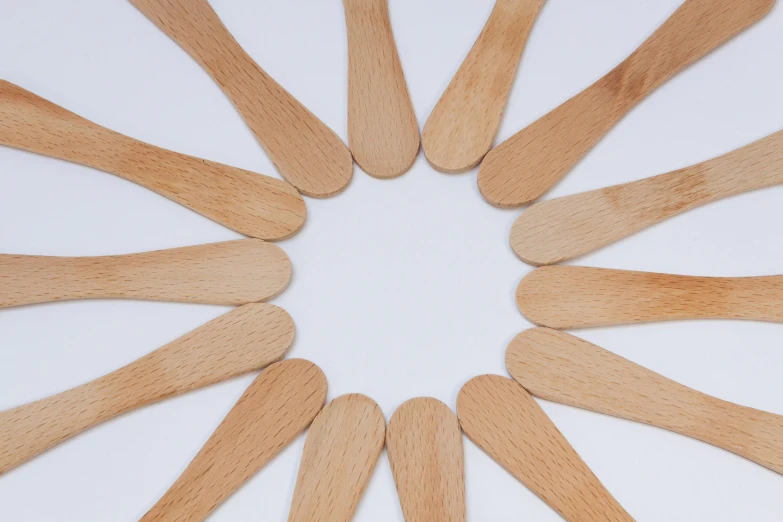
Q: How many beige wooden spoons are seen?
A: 14